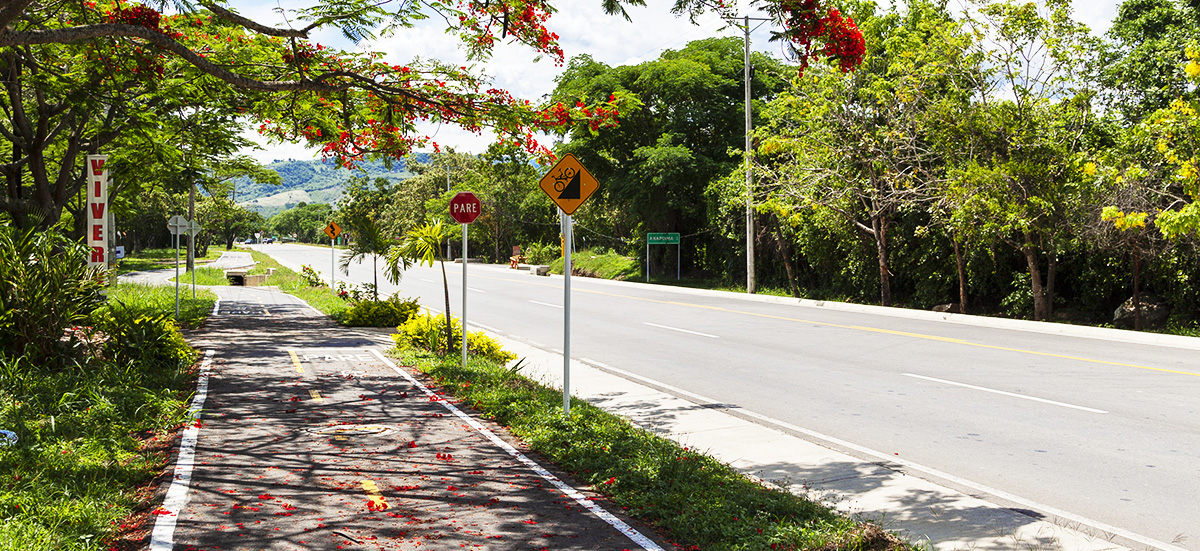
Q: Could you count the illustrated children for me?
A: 0